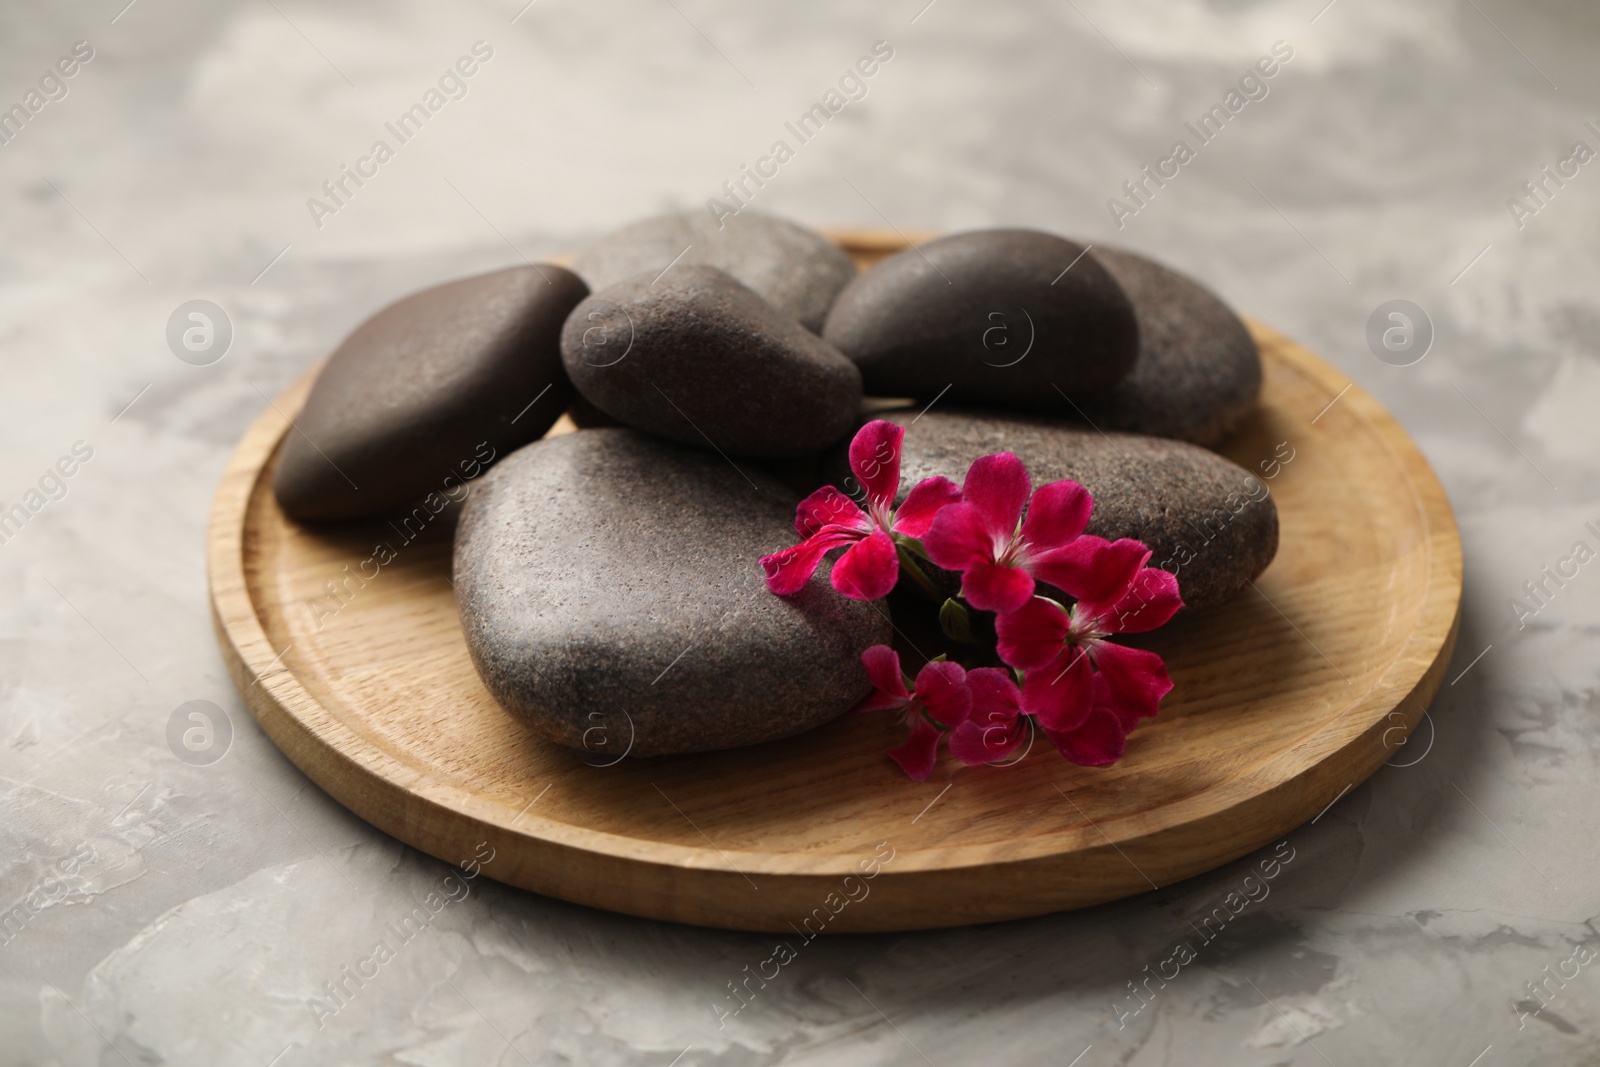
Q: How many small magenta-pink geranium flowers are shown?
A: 5